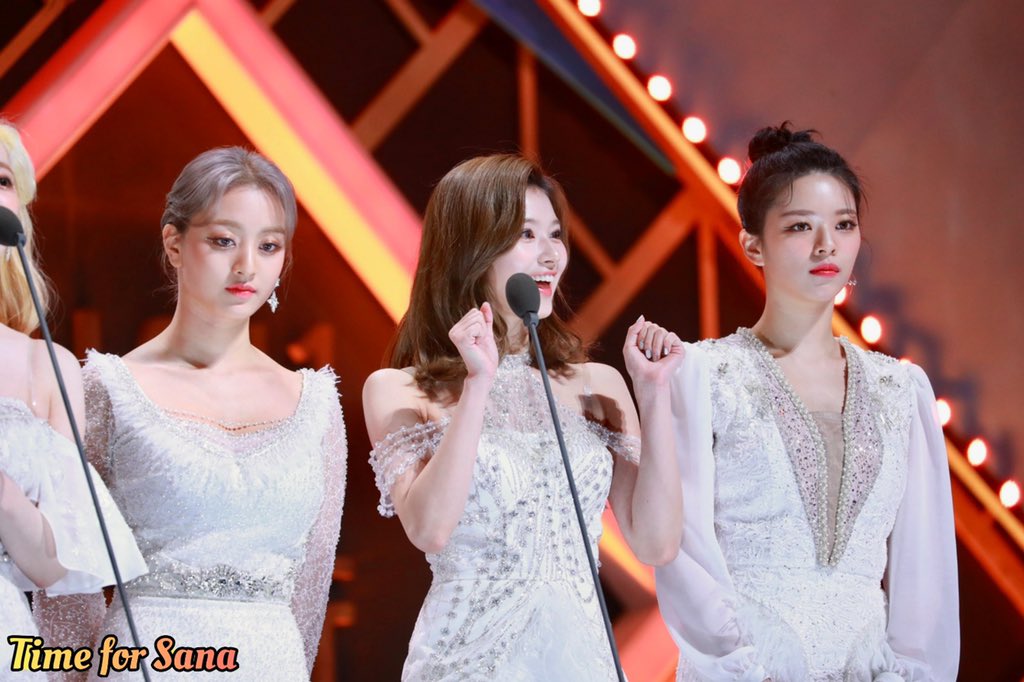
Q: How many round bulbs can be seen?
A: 11